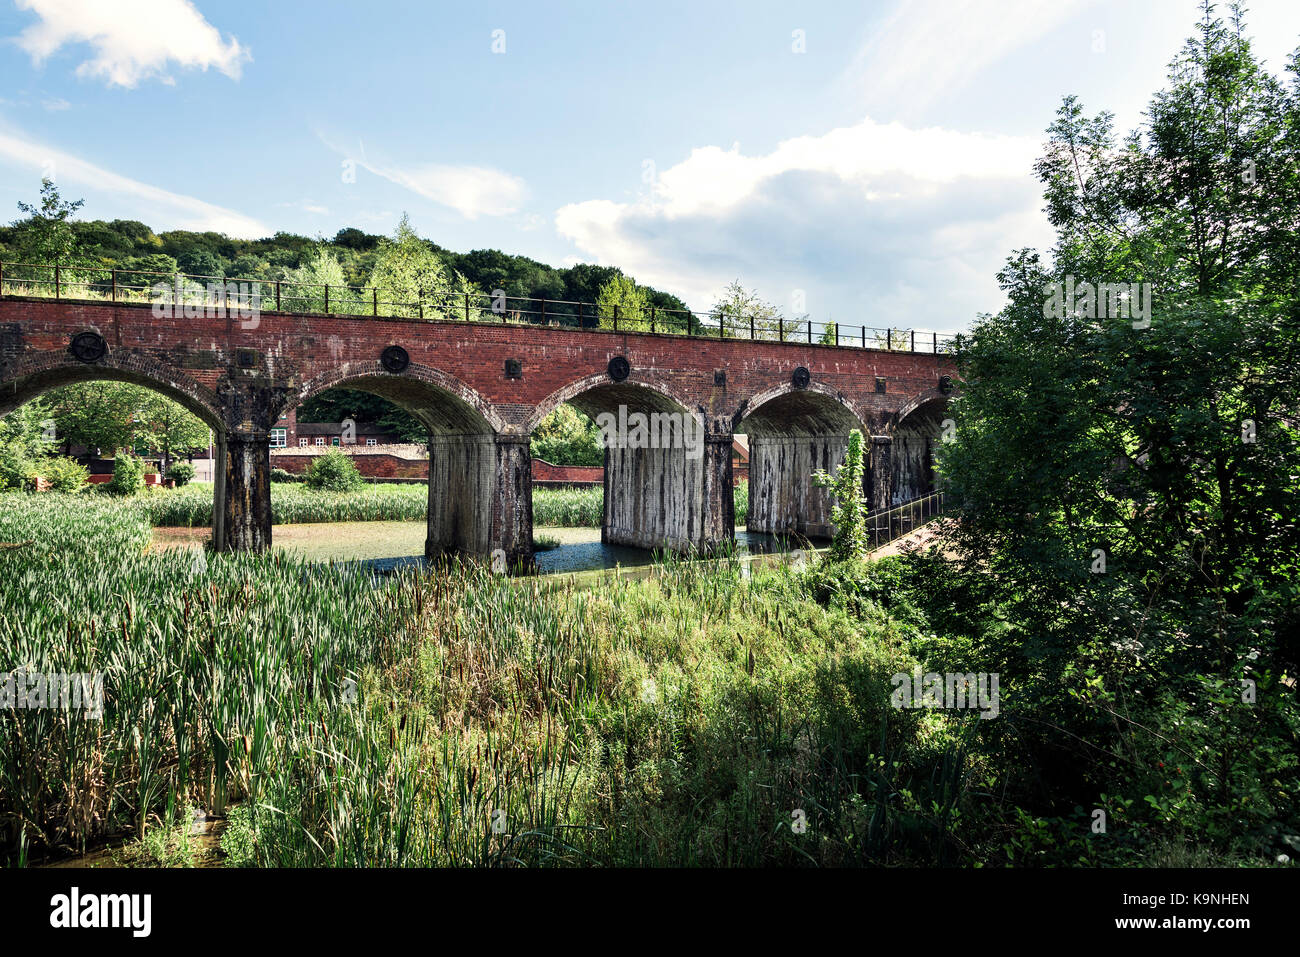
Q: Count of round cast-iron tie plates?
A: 5